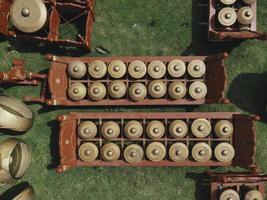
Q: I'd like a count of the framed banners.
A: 0